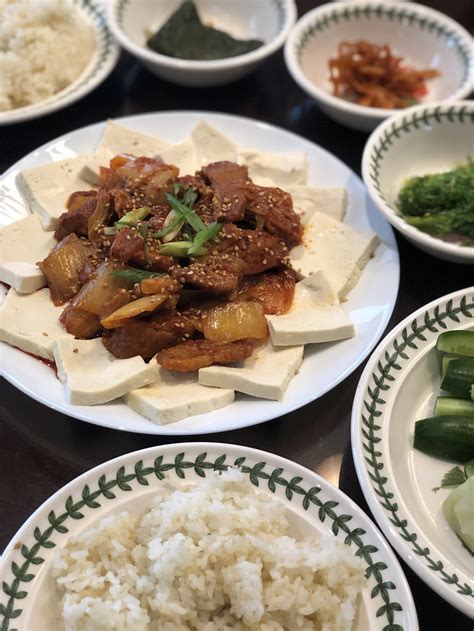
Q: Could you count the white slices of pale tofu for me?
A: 12